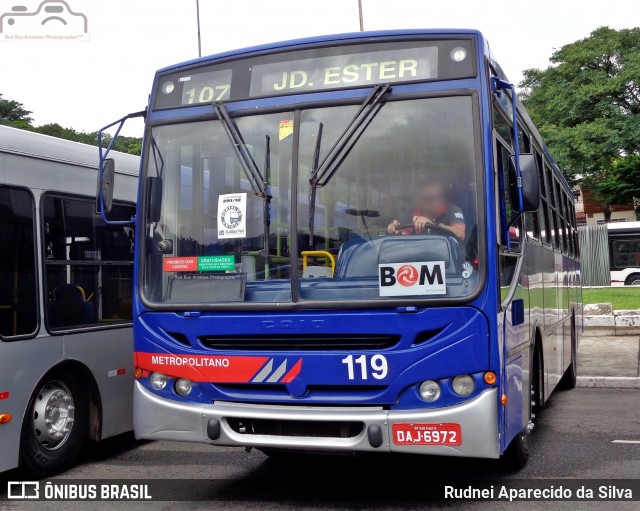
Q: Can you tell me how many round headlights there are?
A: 4